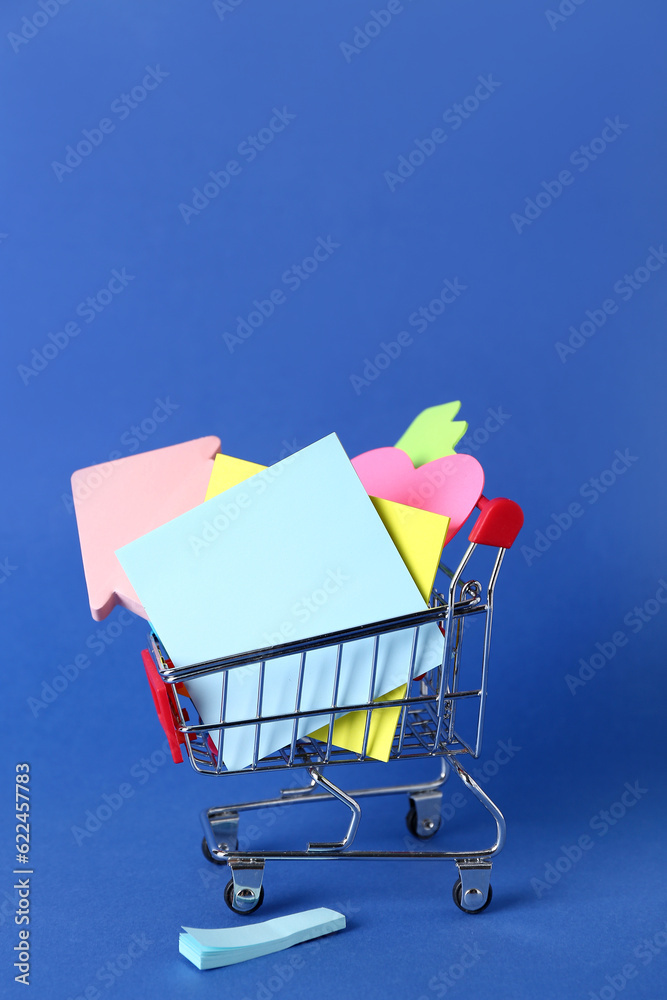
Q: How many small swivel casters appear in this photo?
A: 4